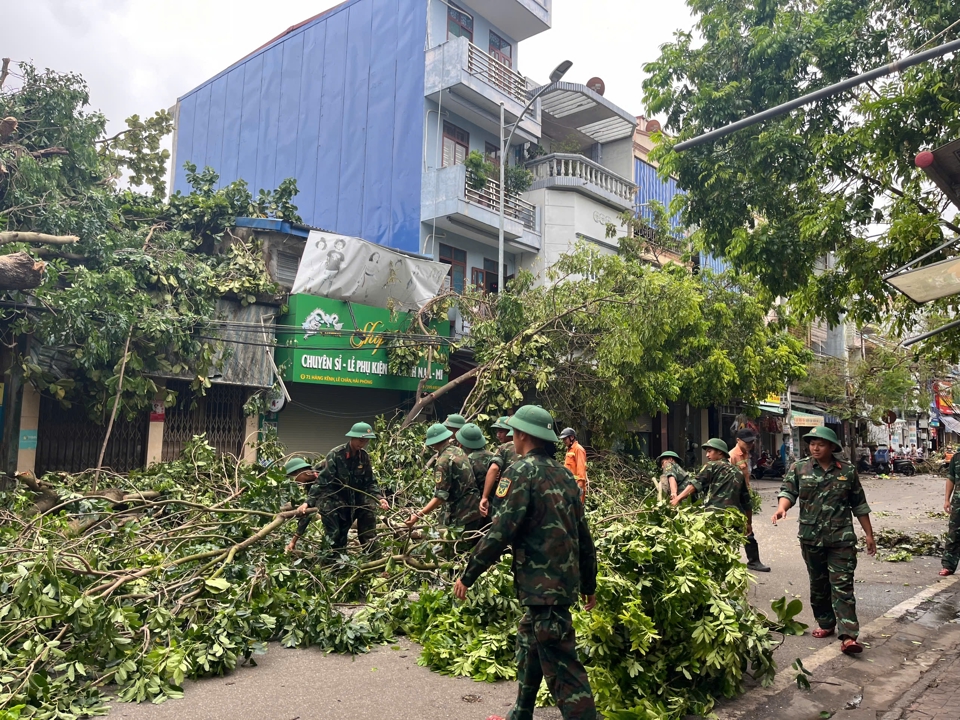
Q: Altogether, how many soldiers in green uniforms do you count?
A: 11